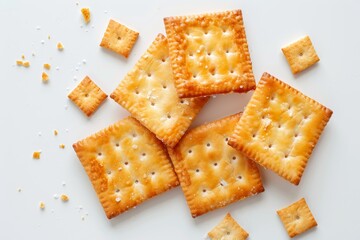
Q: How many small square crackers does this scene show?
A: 5